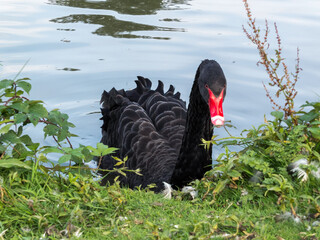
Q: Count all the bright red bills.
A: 1